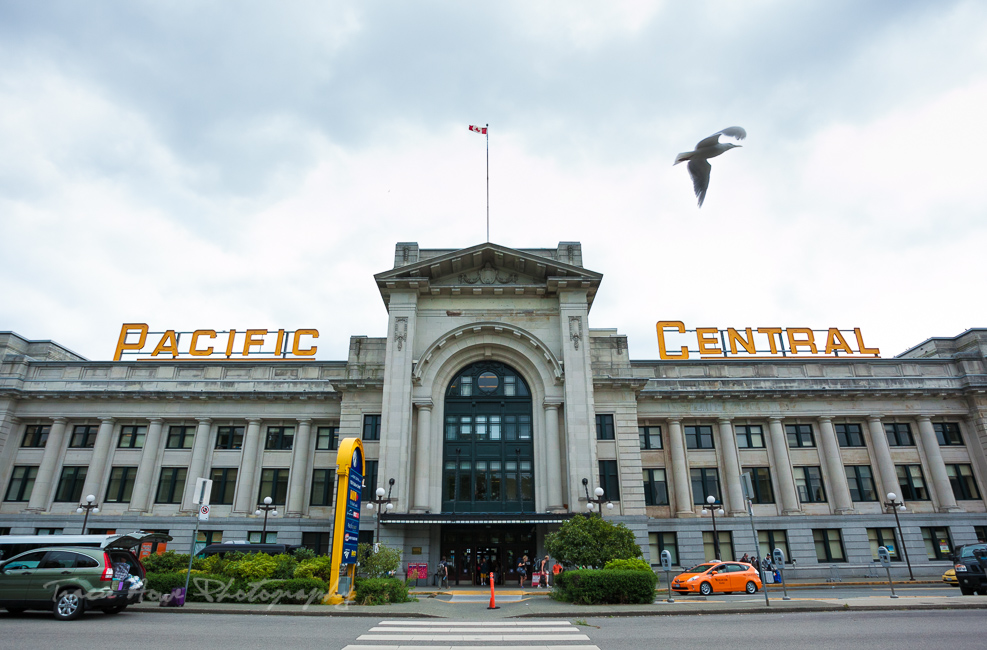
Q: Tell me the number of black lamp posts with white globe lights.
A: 6